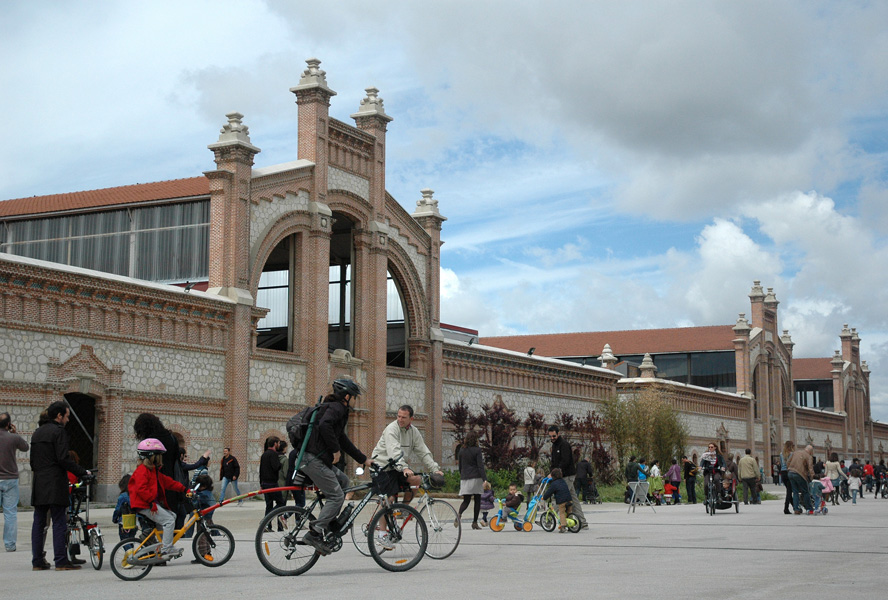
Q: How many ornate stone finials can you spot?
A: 14